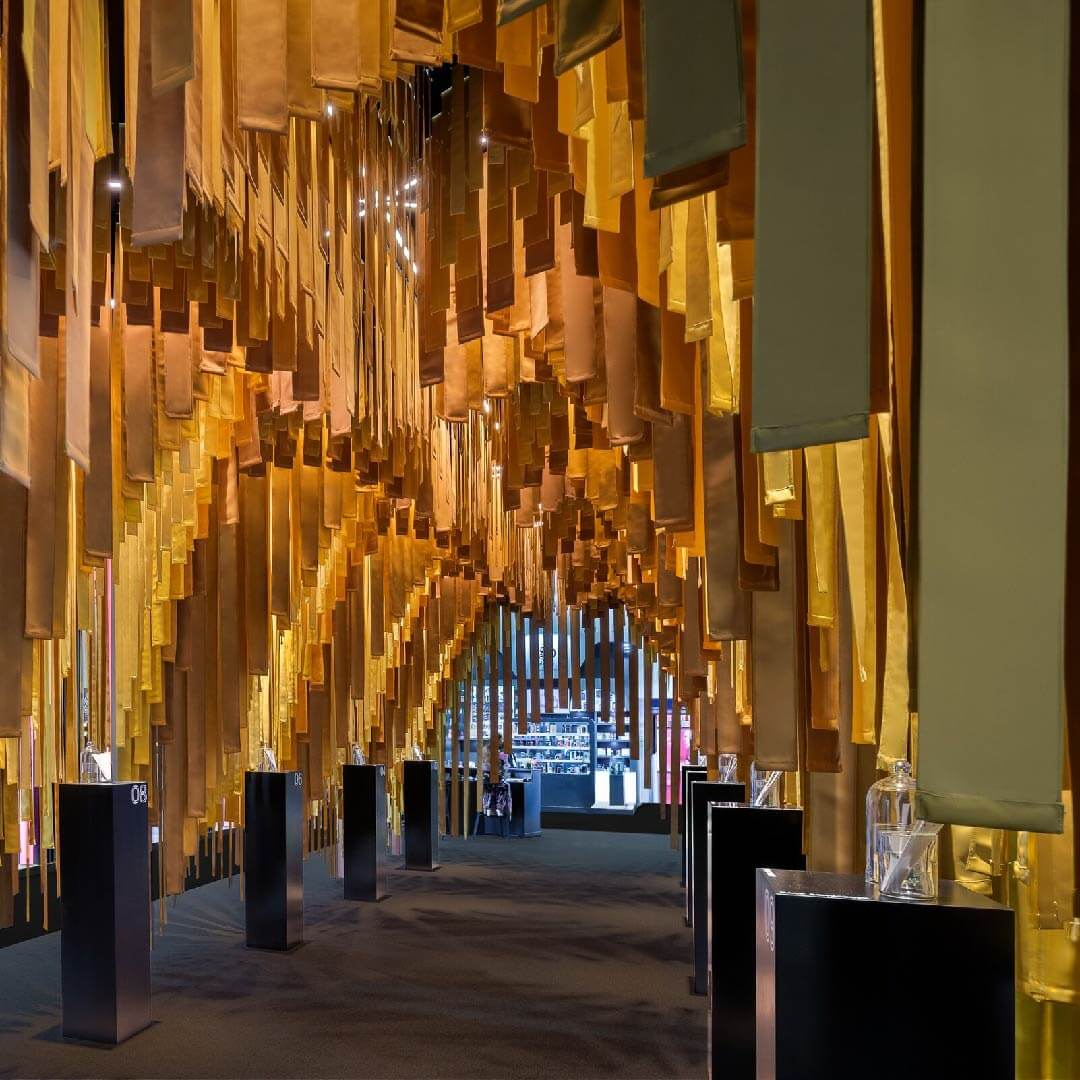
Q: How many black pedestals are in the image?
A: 9